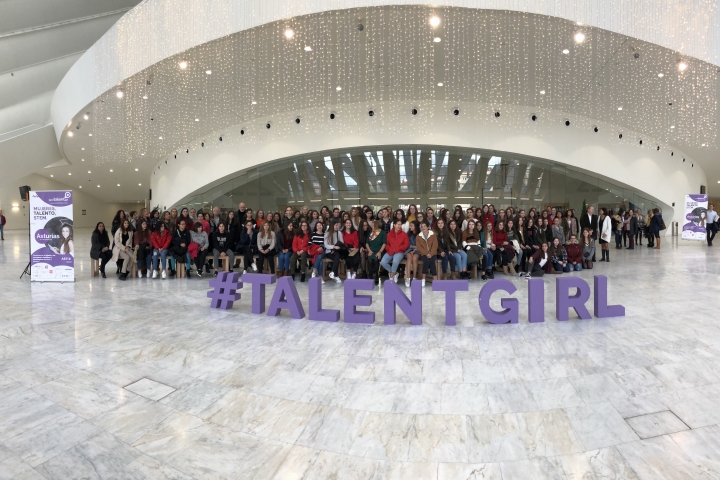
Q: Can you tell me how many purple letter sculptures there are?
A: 10